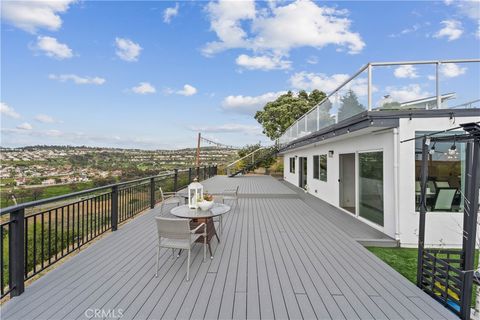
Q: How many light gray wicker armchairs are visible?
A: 4